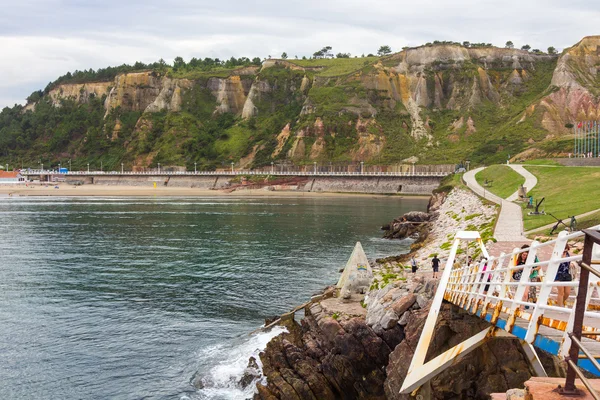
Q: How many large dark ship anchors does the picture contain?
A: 2